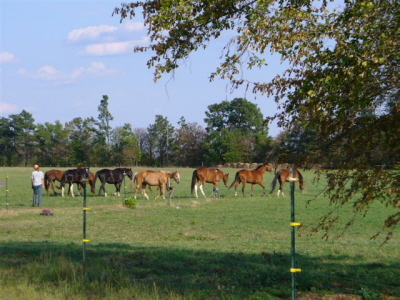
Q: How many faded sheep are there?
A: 0